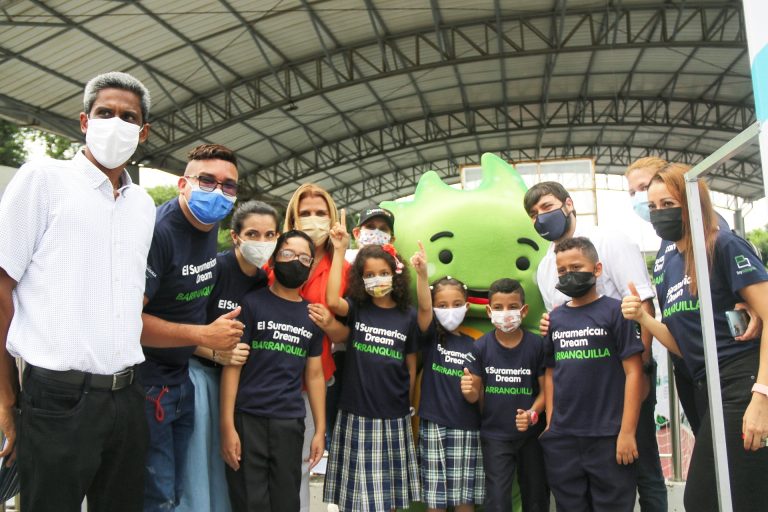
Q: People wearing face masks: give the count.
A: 13